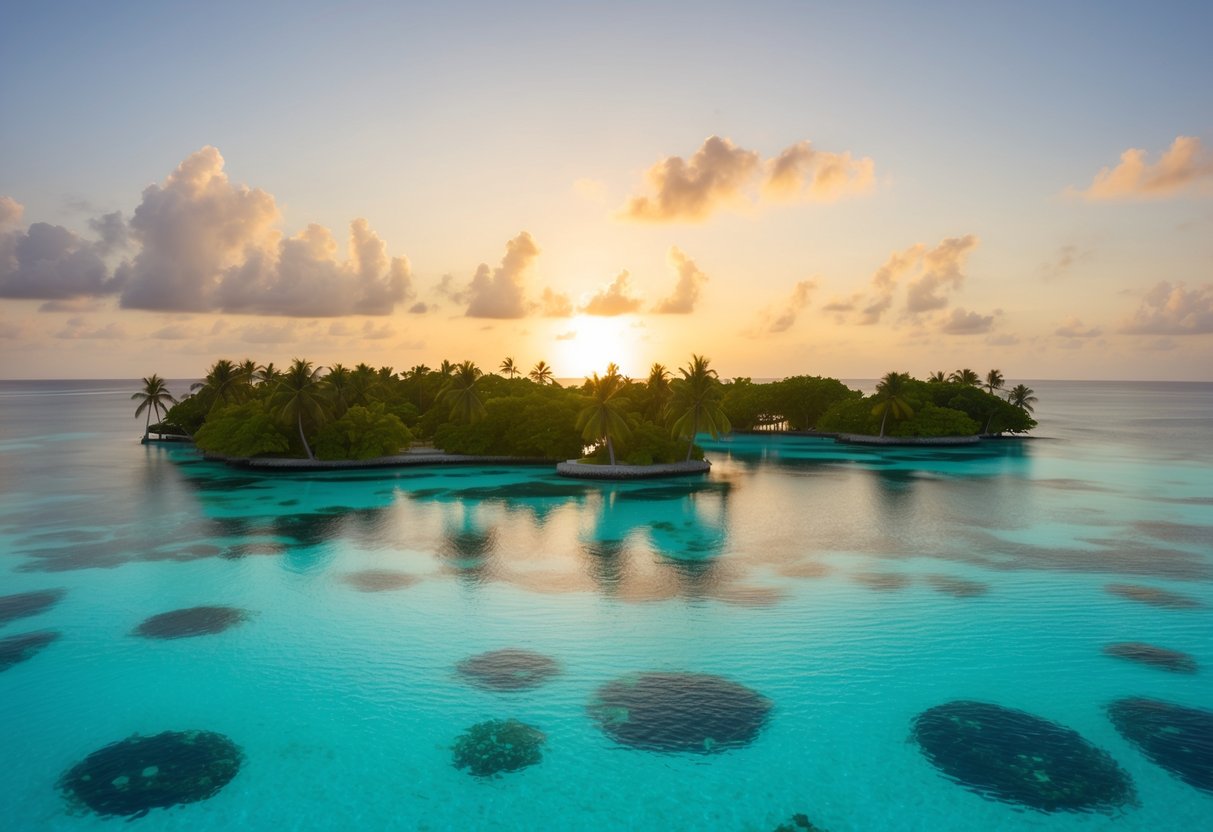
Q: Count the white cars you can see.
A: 0